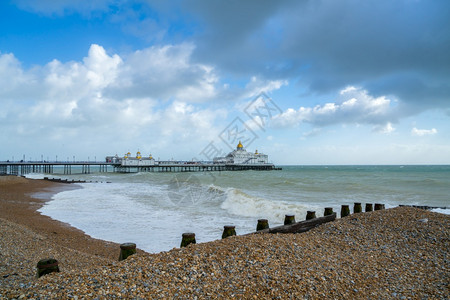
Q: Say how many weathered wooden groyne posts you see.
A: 12